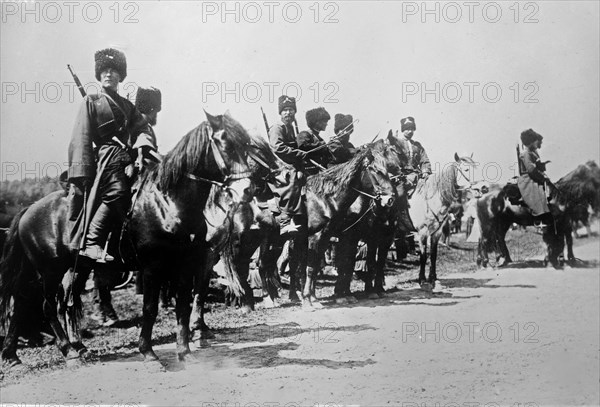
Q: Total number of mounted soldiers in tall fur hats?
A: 7